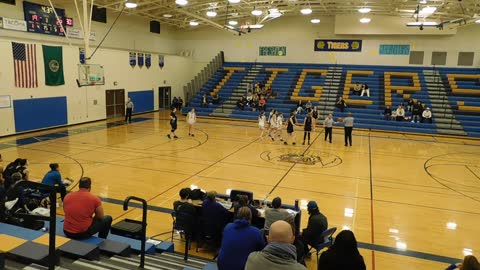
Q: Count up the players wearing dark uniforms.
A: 4